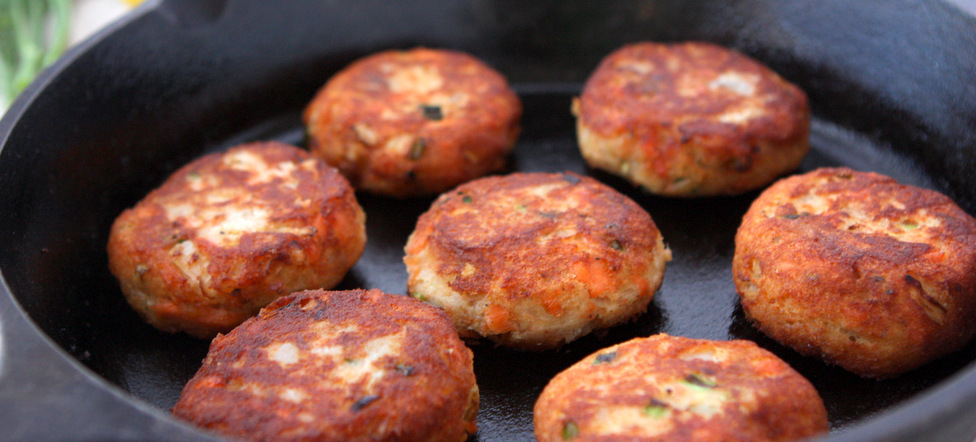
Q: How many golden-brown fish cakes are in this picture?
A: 7